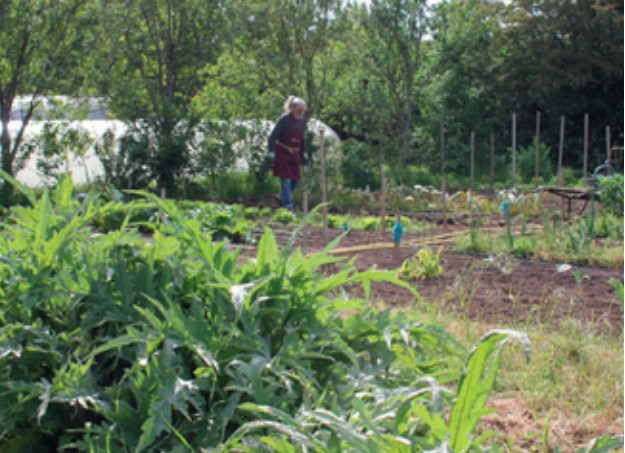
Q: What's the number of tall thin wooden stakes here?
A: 10